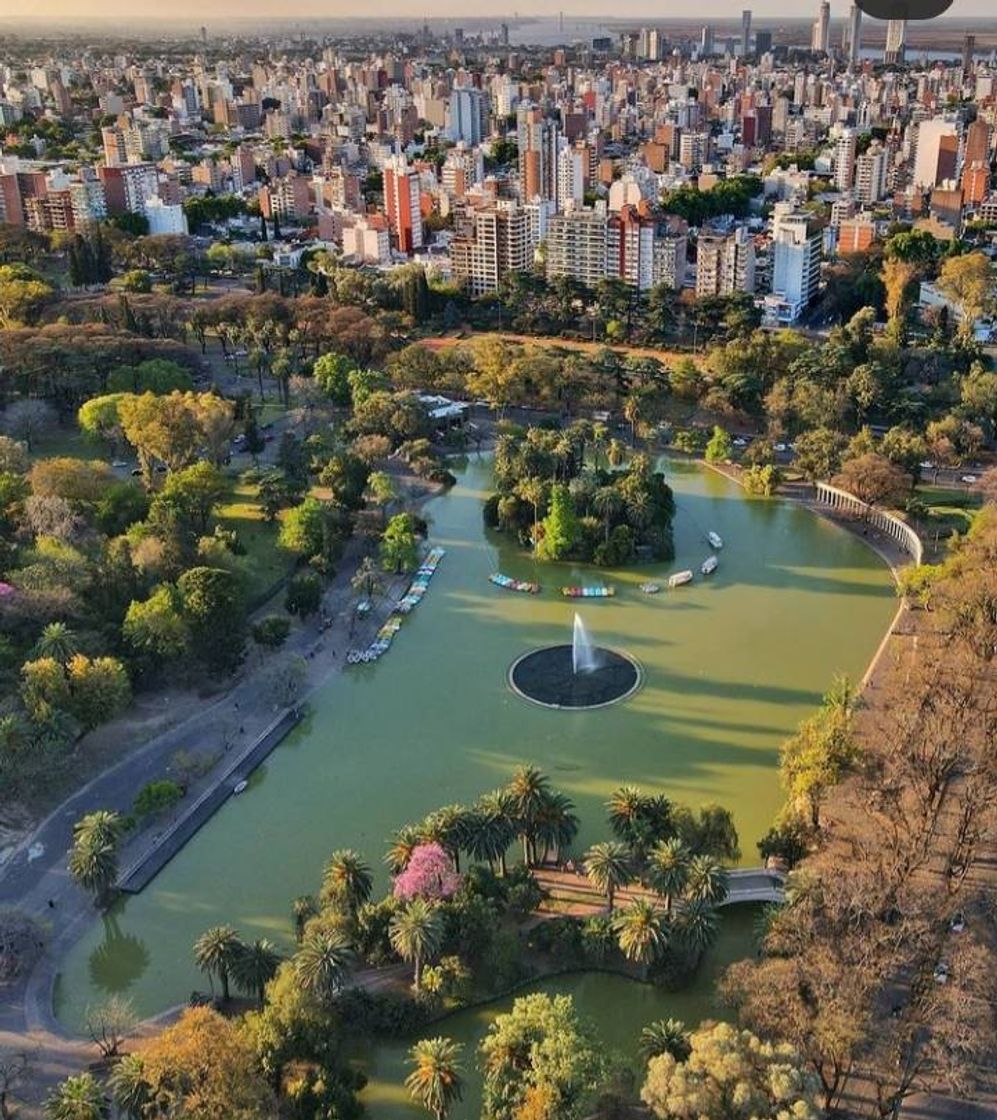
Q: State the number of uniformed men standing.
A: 0